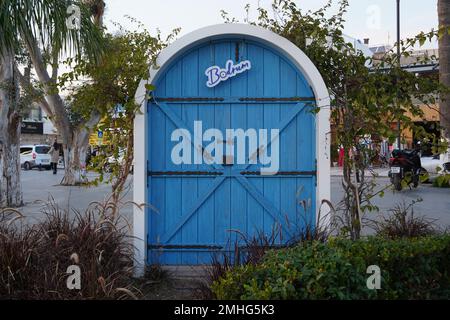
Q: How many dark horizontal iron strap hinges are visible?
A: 6